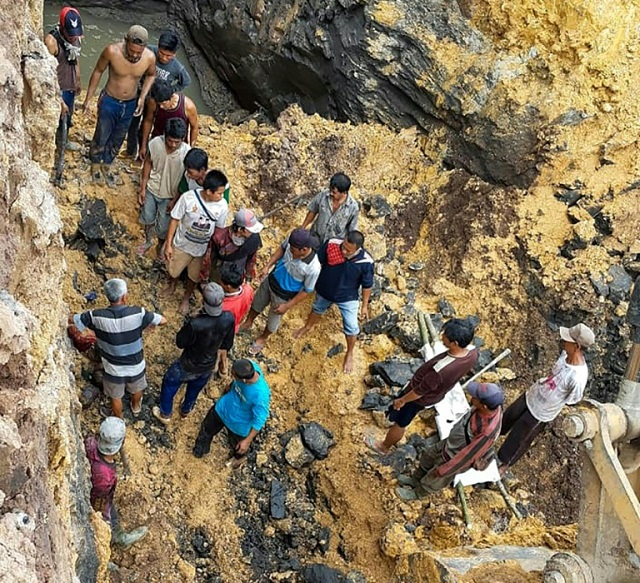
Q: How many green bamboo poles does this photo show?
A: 2